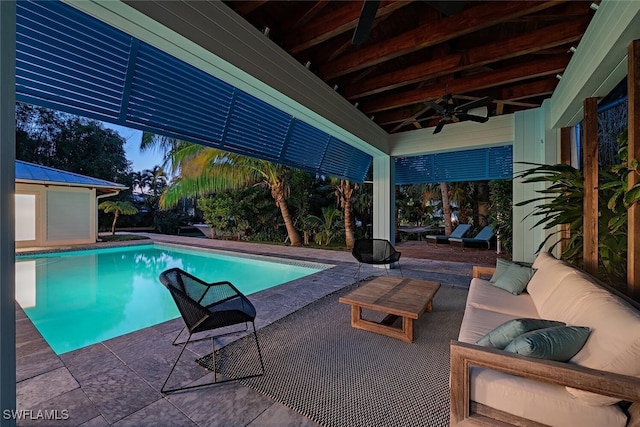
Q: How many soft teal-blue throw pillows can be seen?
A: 4